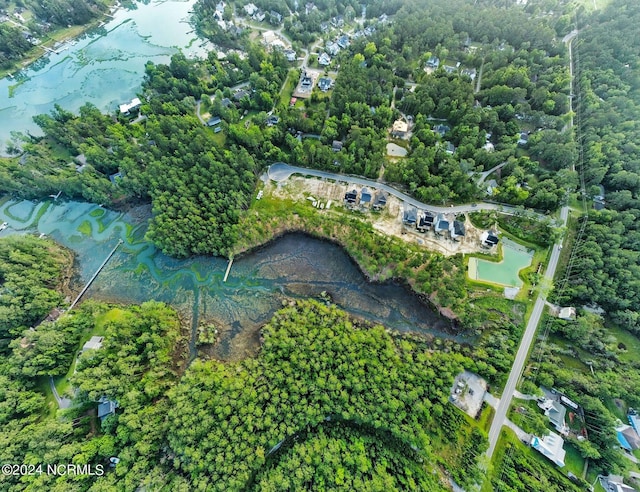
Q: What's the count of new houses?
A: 8